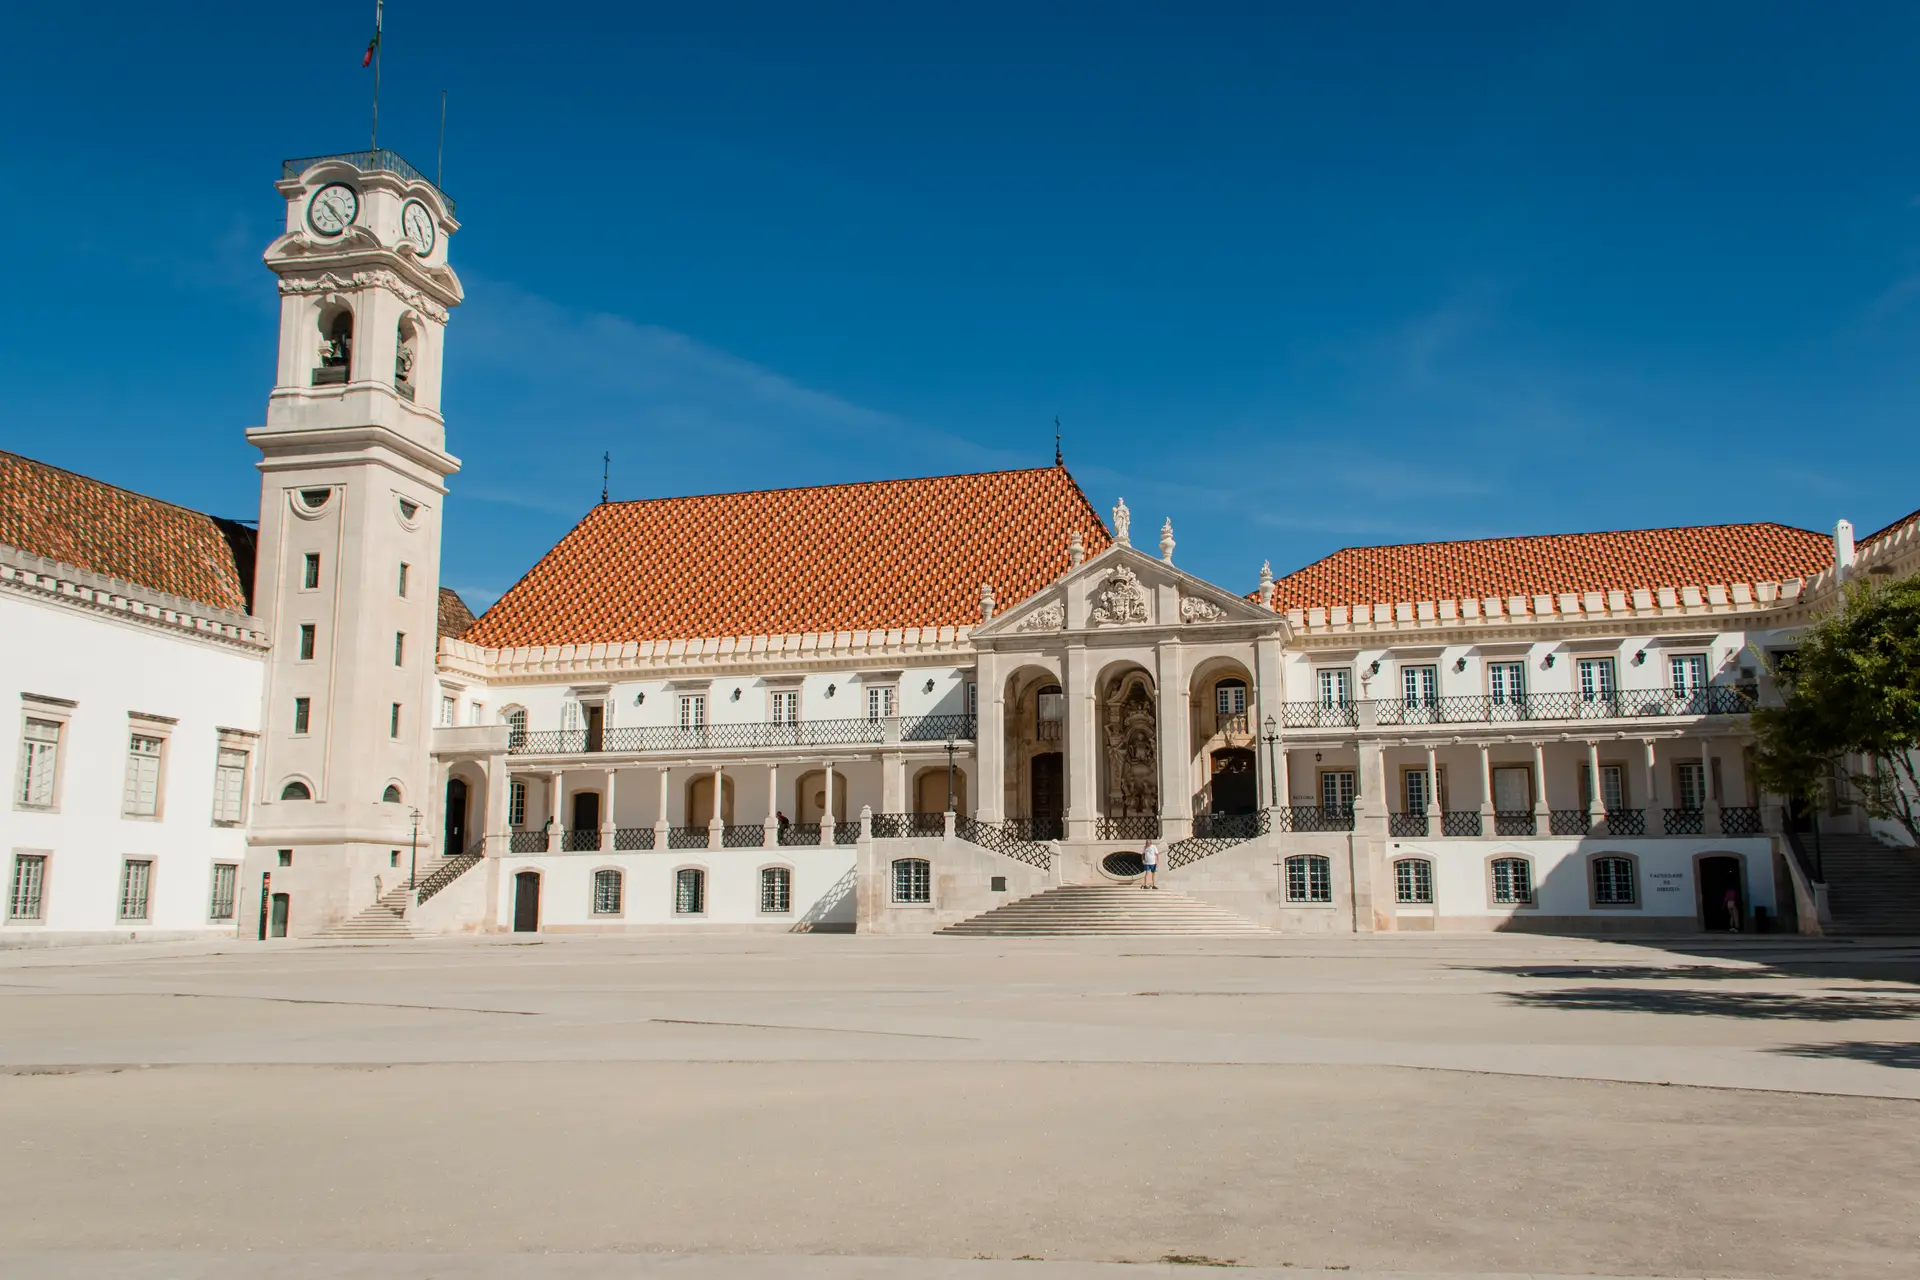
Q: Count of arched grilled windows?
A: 8